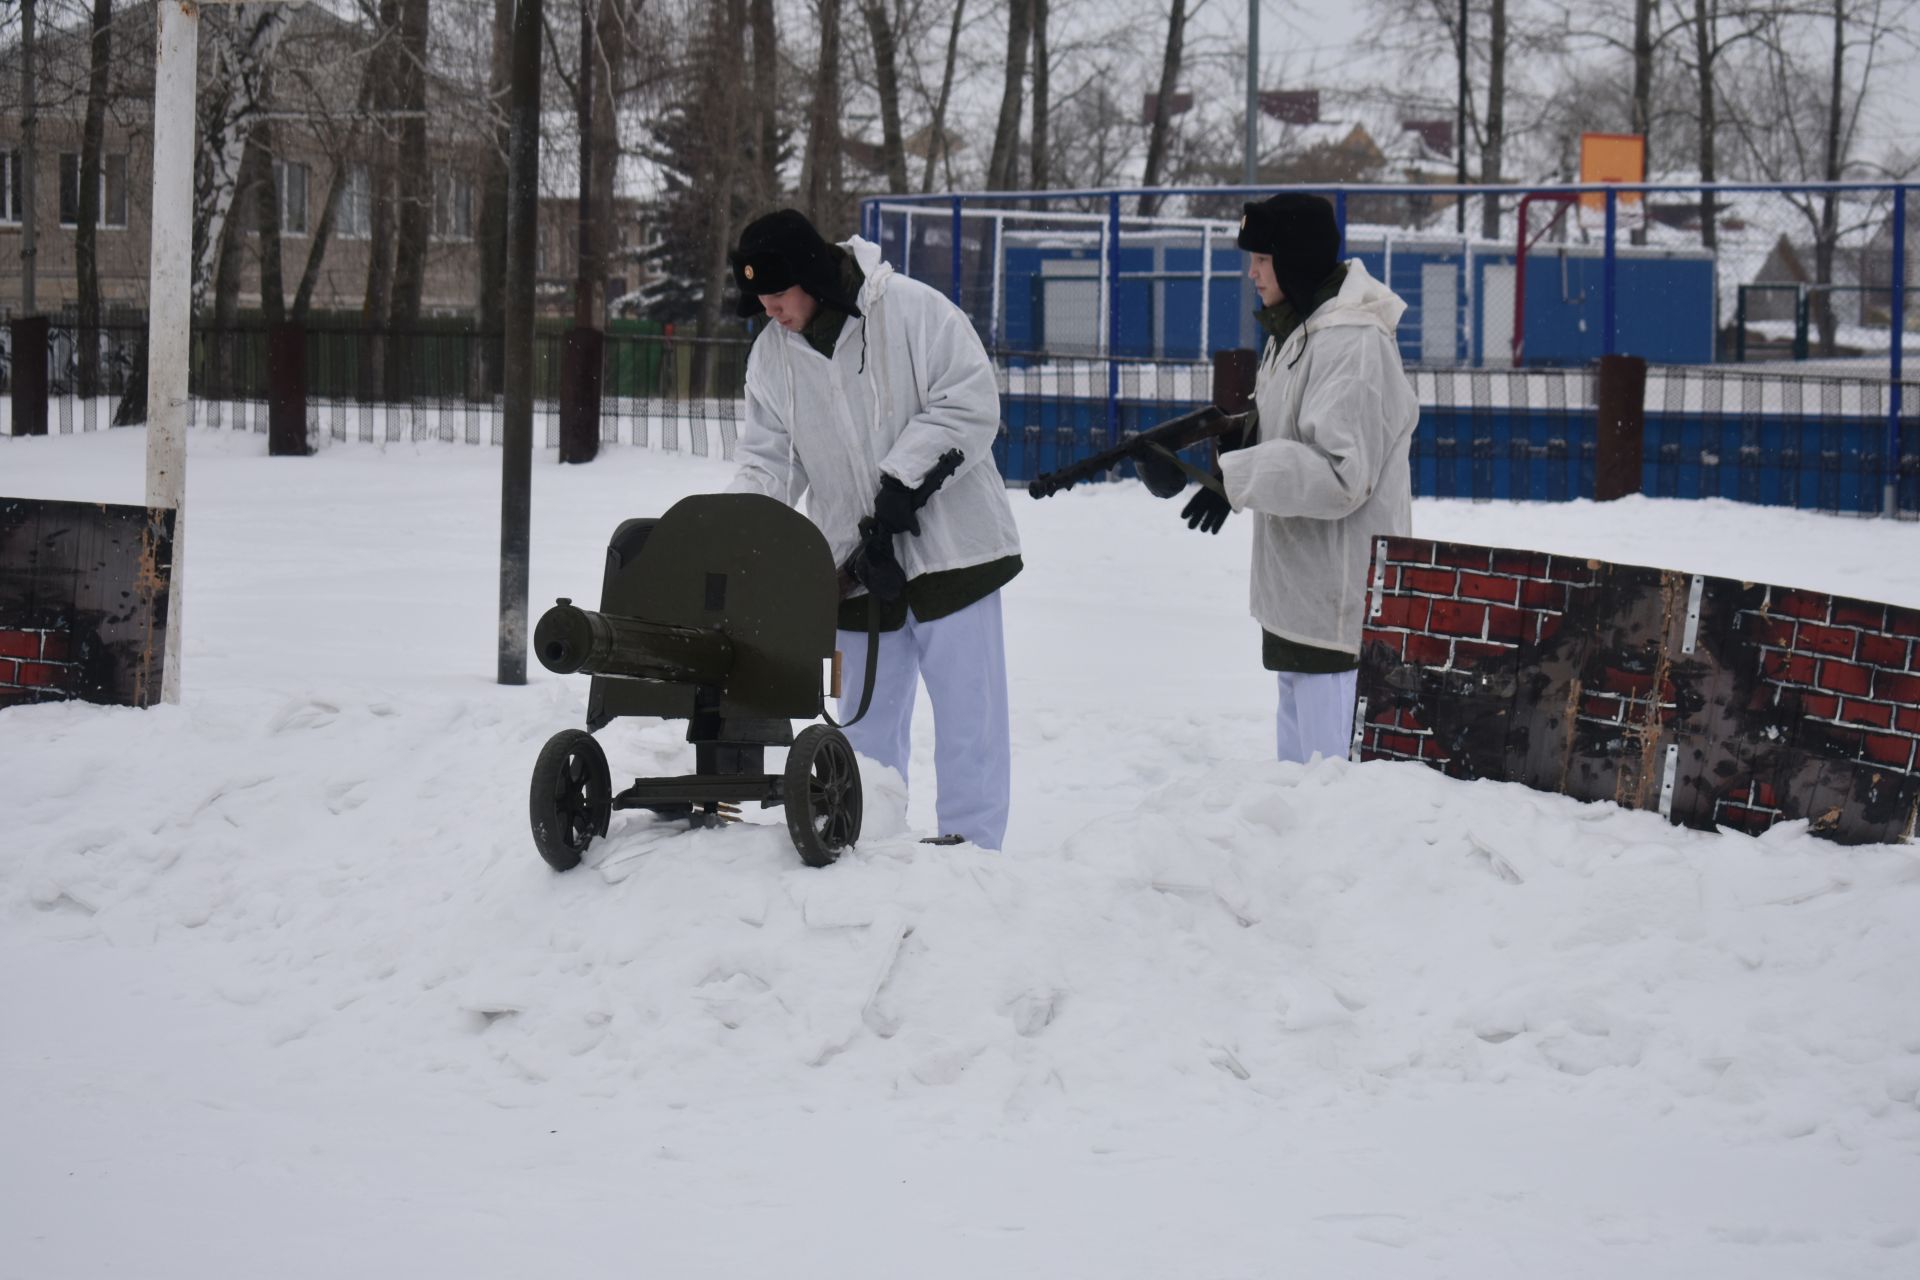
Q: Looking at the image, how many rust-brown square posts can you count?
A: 5